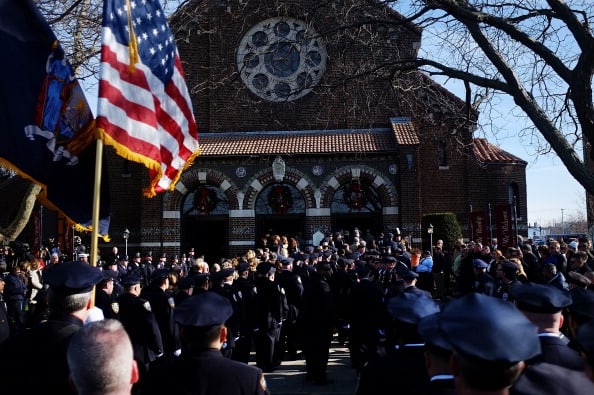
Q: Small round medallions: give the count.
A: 3